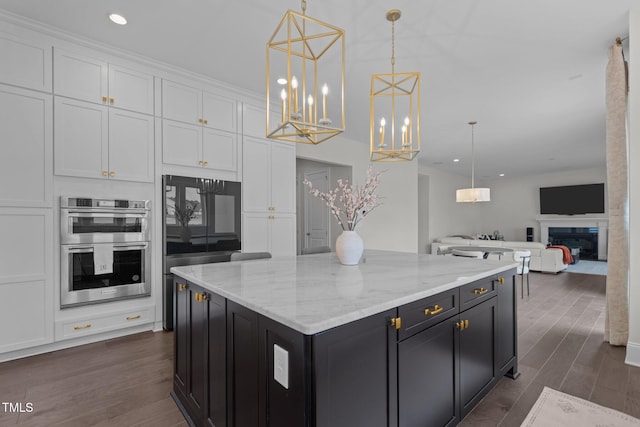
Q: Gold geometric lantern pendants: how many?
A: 2